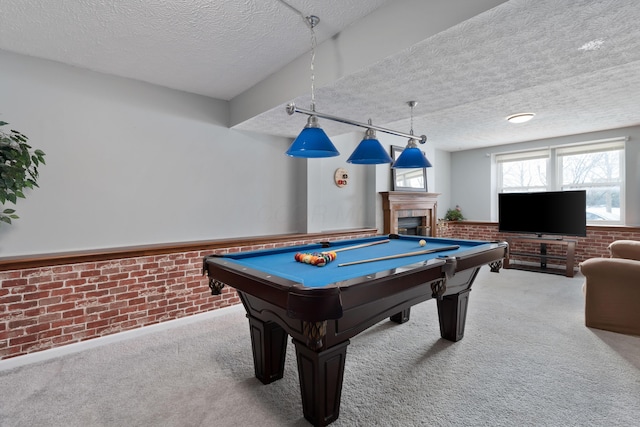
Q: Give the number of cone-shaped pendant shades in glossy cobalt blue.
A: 3